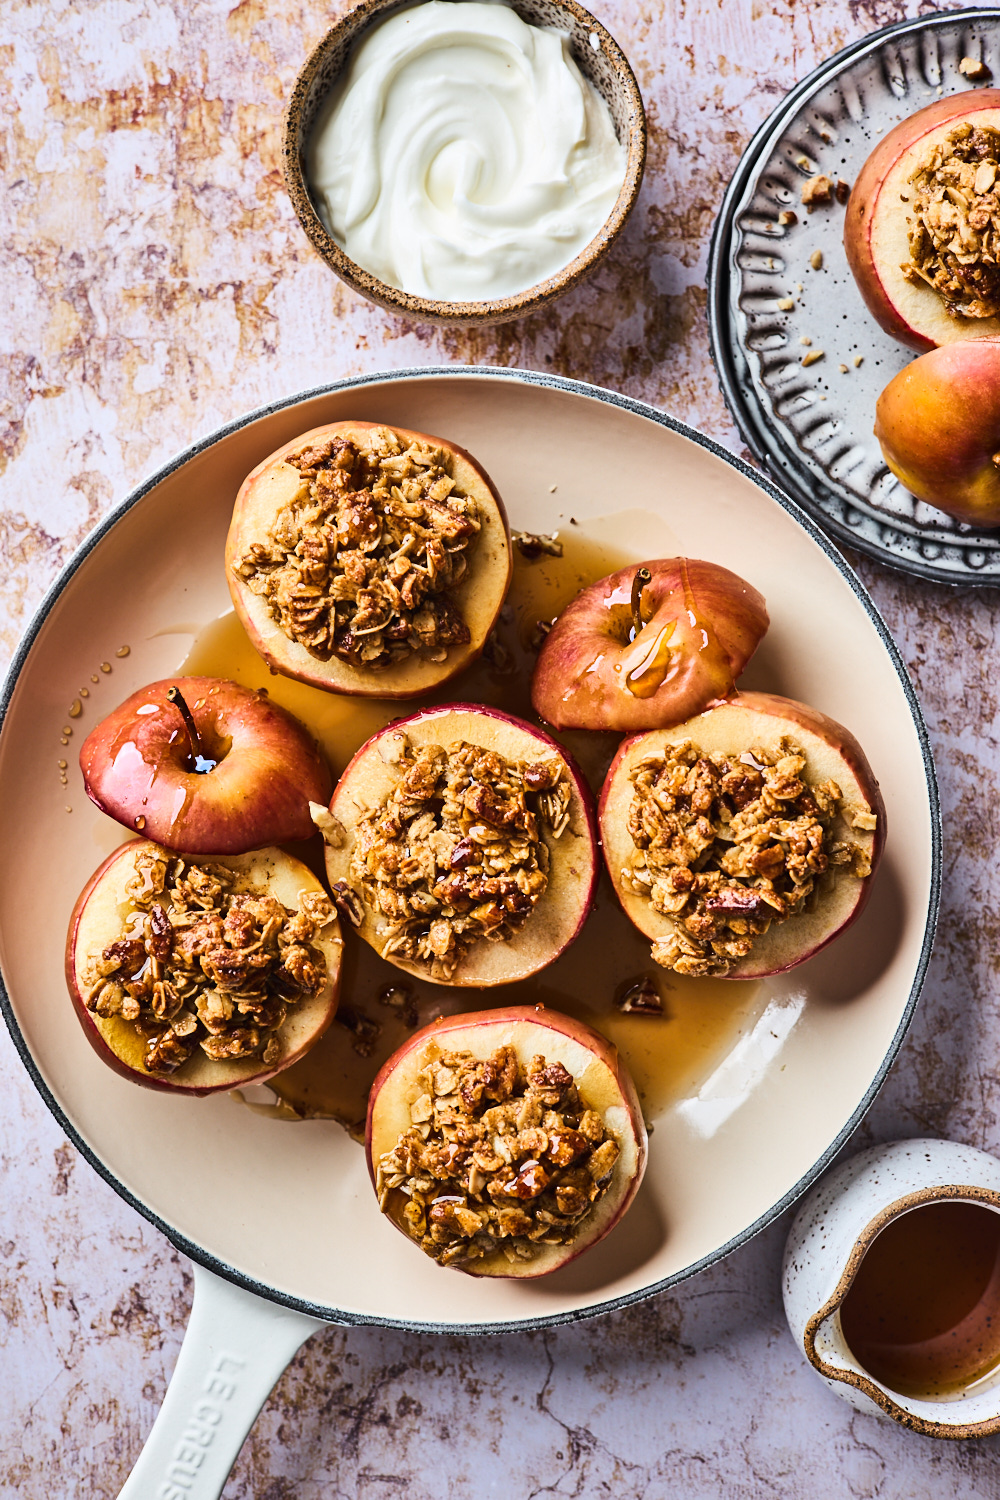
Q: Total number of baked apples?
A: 6